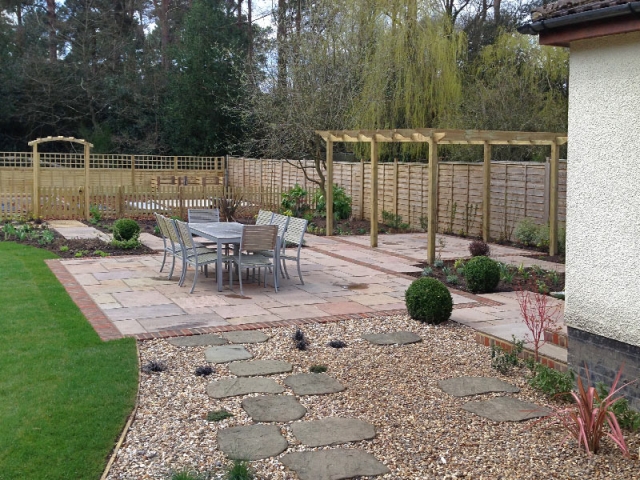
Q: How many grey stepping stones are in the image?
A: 13